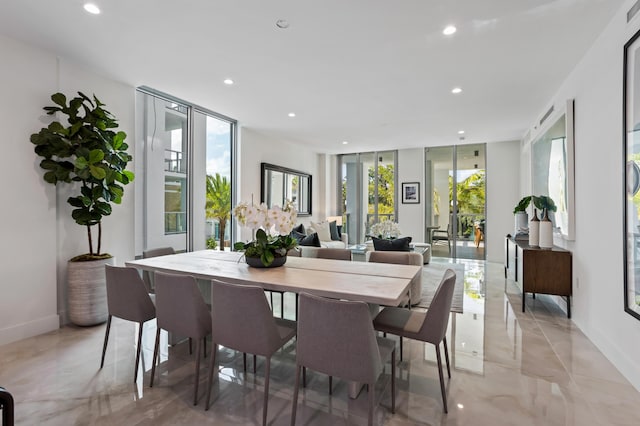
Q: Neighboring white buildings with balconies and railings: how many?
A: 1